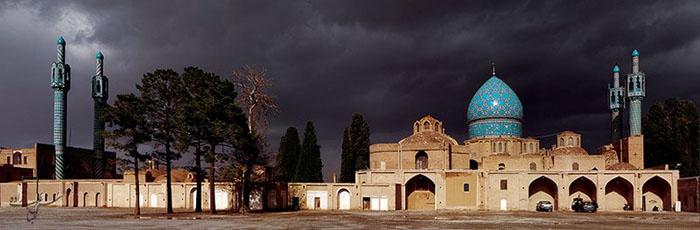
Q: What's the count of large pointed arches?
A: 5